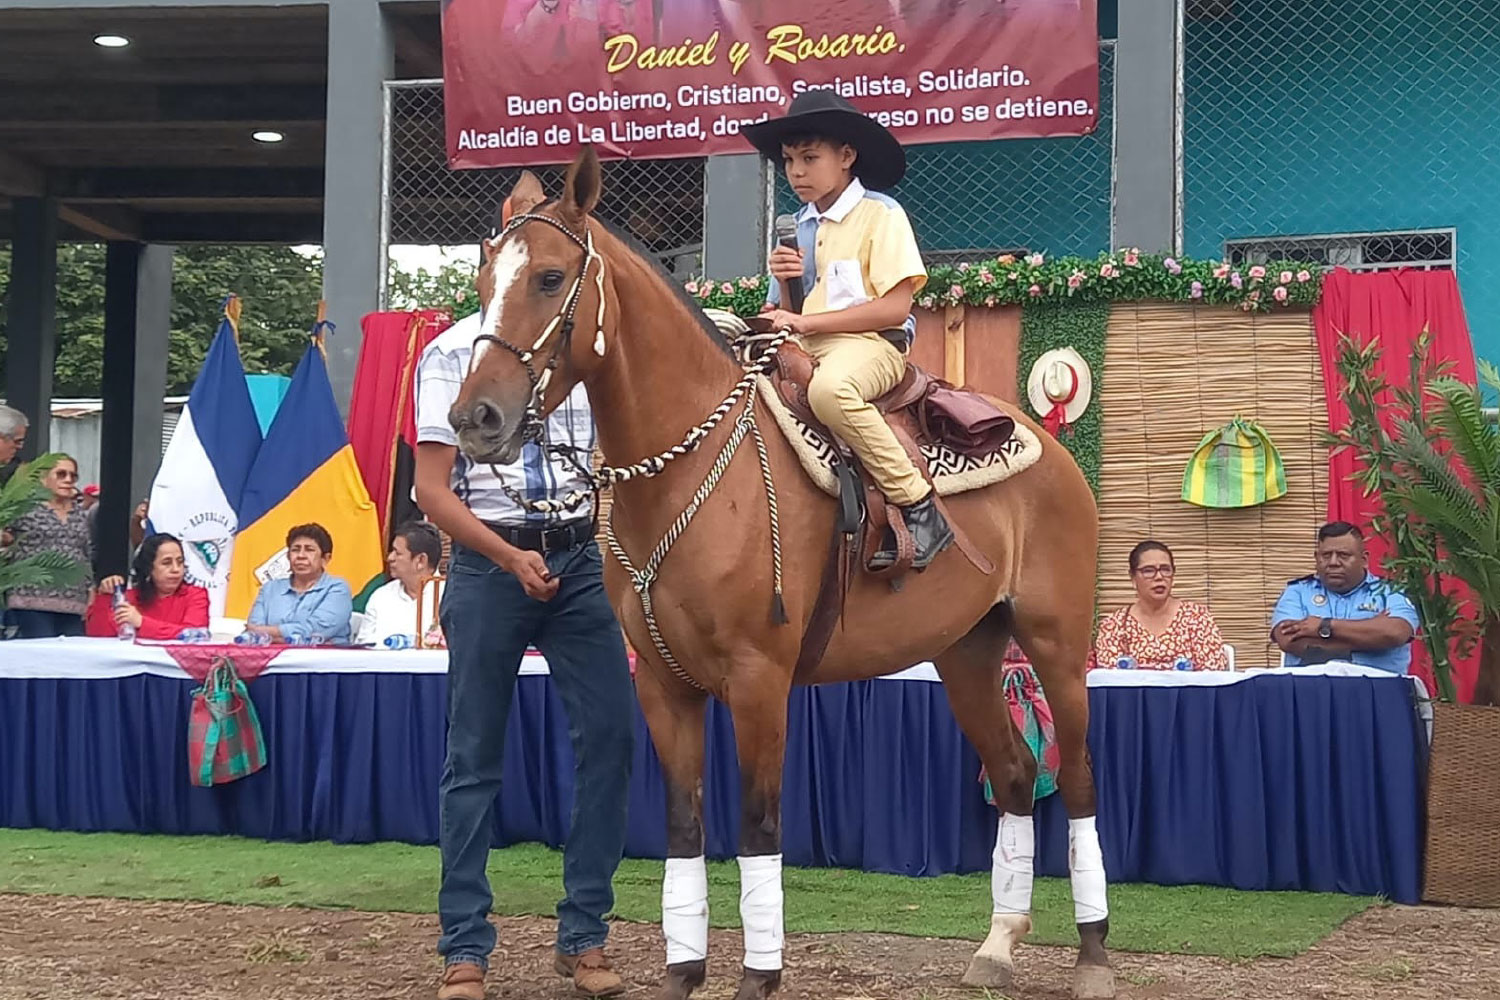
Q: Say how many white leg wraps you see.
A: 4